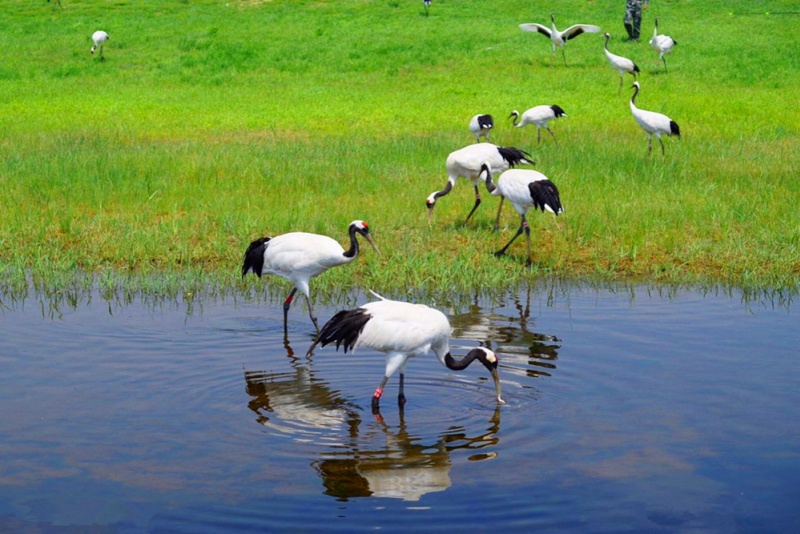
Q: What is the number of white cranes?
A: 11